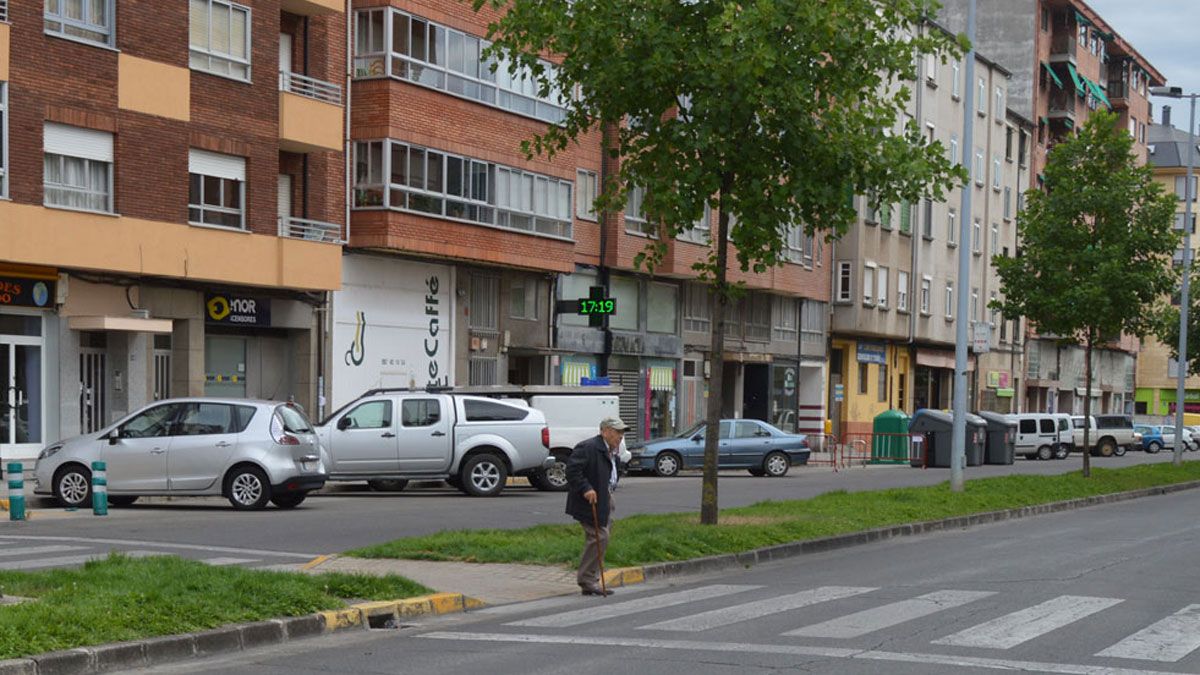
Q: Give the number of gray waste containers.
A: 3